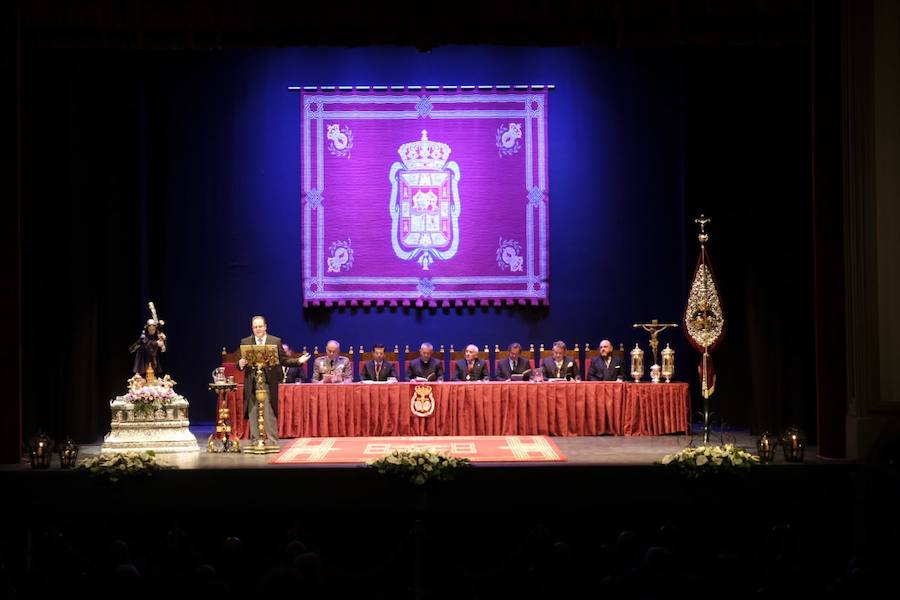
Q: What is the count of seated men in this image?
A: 8